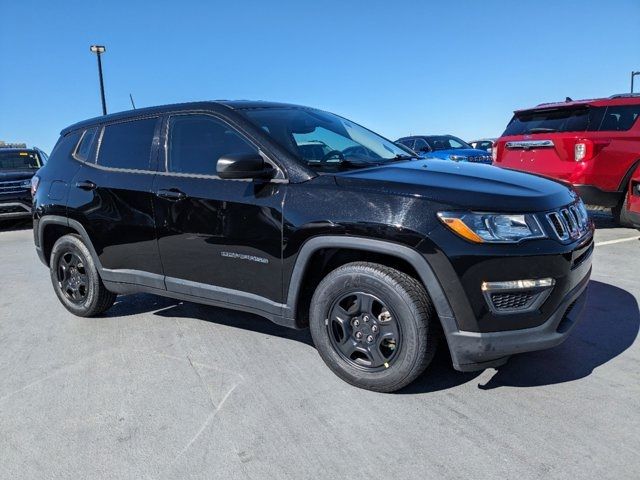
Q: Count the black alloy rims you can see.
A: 2